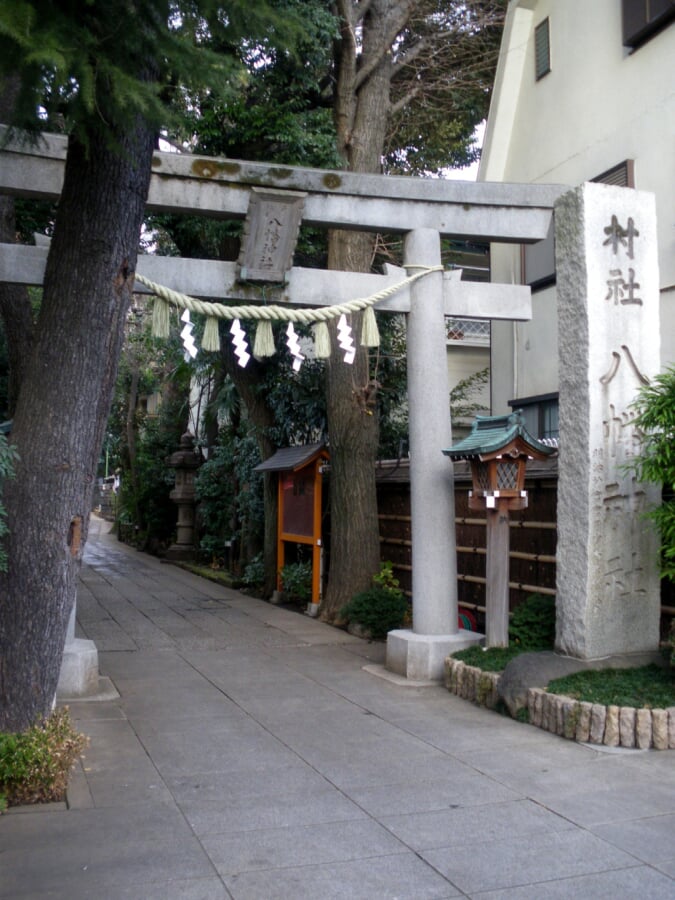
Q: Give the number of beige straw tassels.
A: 5